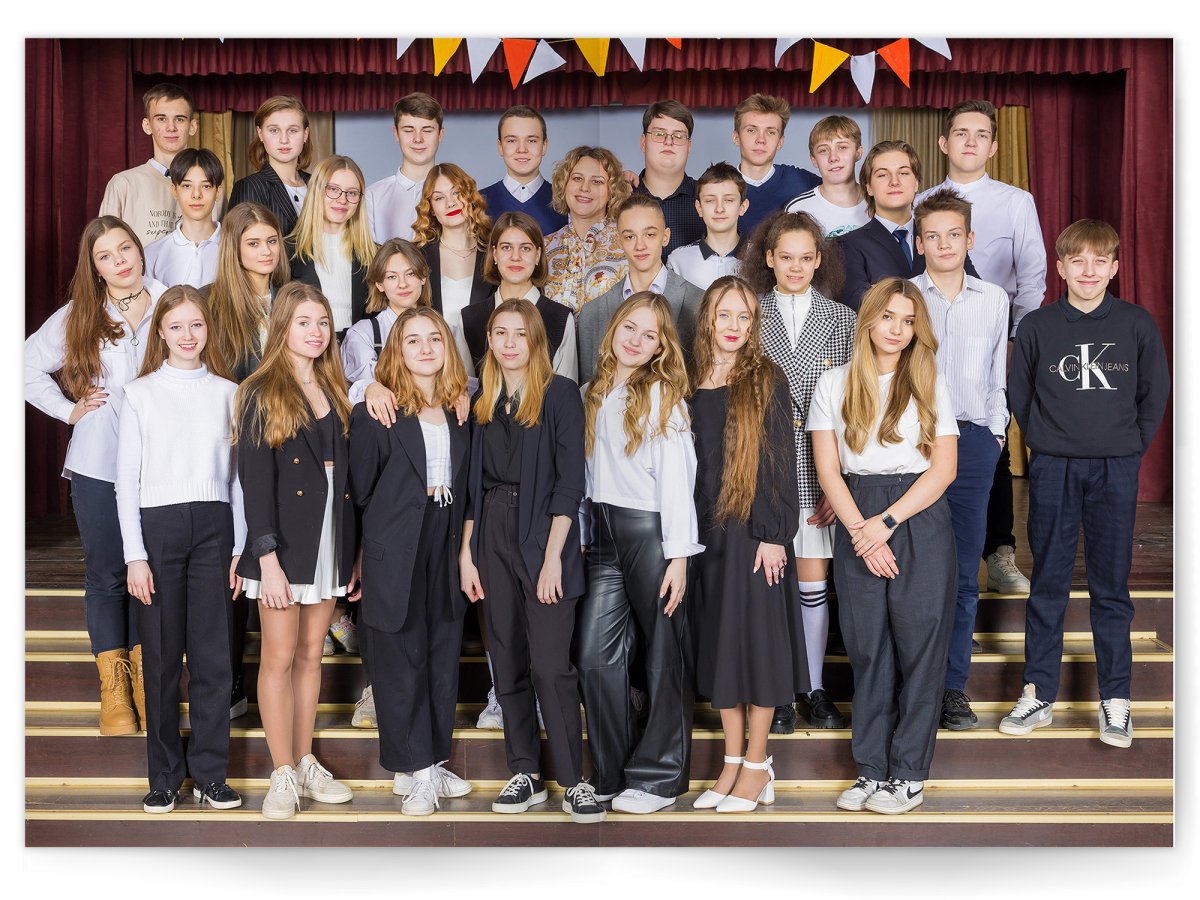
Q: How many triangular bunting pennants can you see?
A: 13